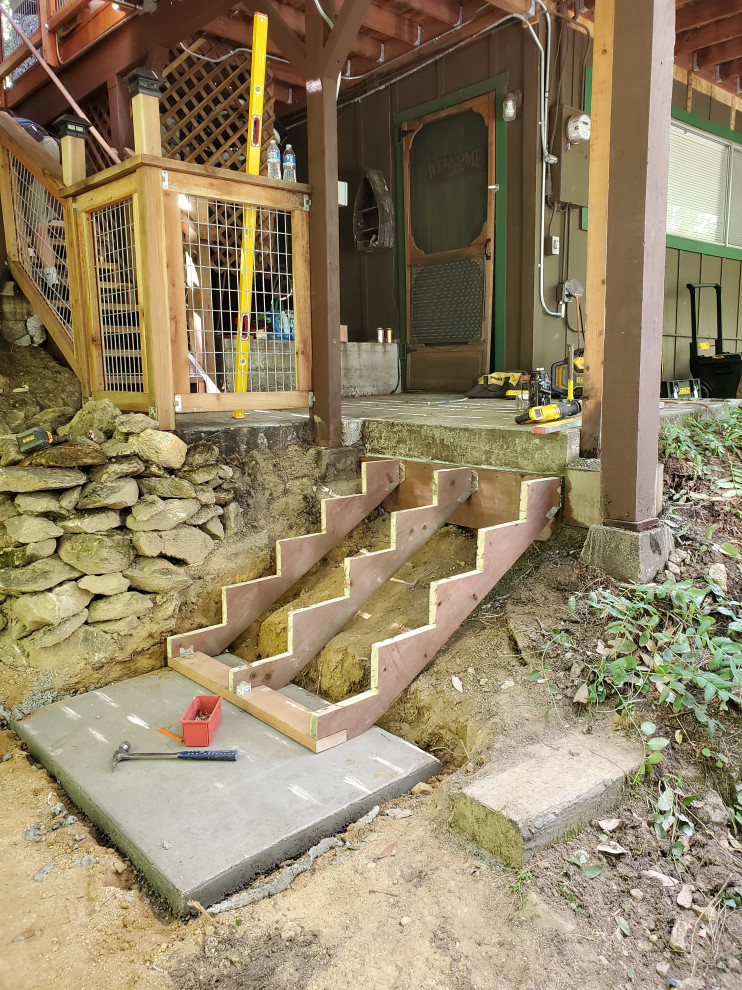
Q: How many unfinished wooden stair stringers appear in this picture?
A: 3